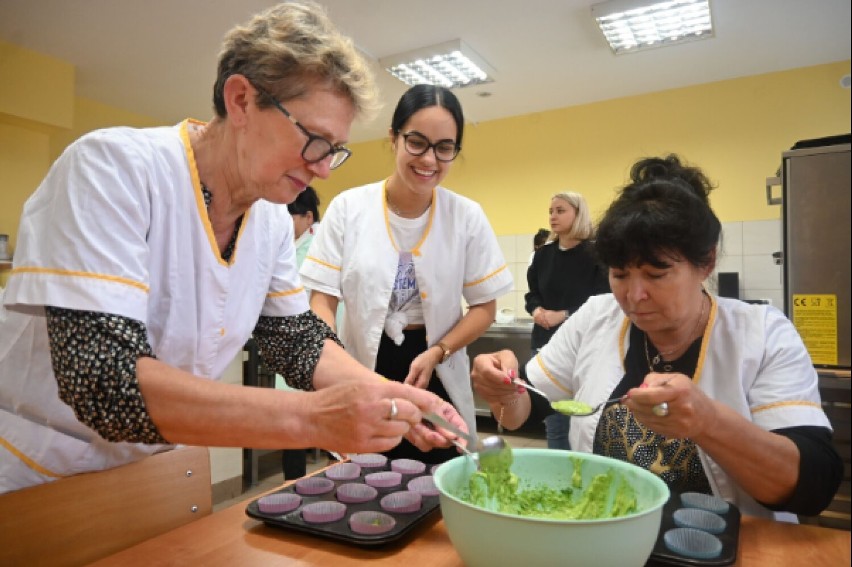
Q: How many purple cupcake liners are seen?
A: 12